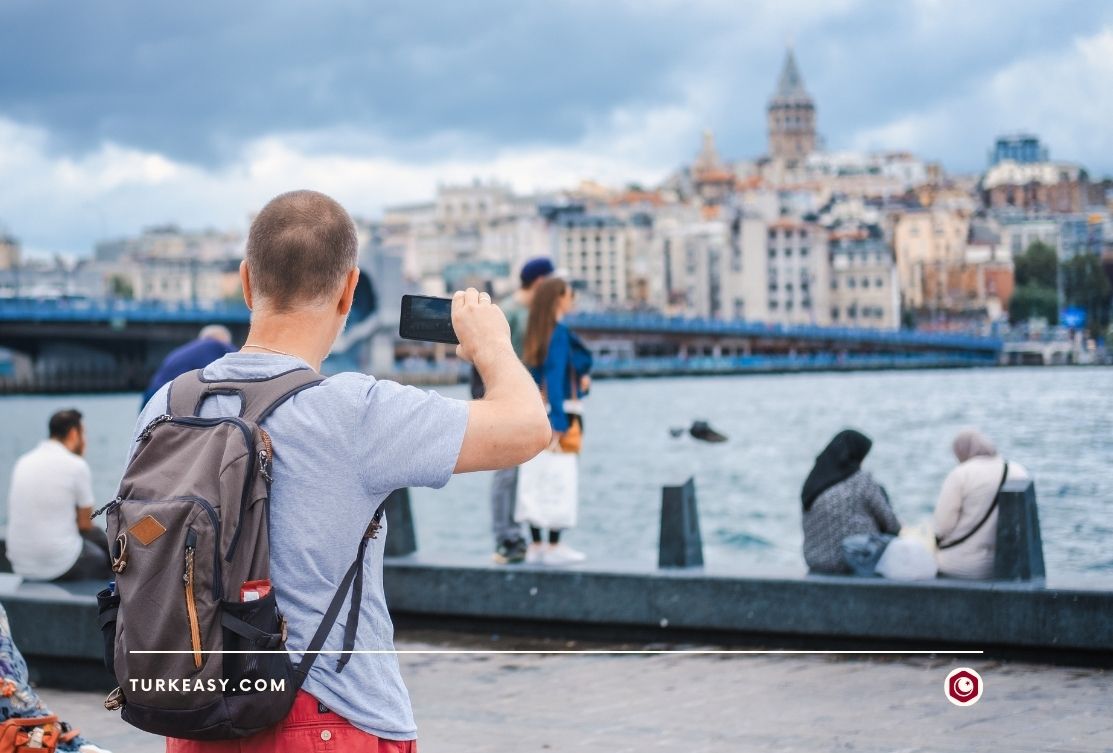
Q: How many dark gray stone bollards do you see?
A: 3